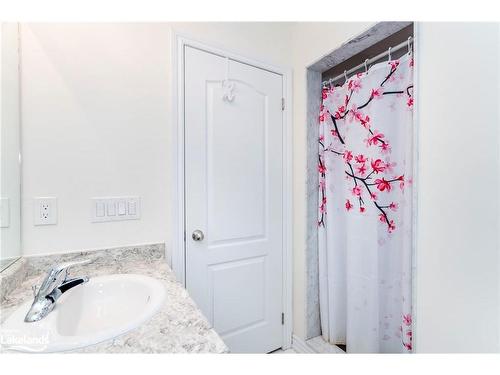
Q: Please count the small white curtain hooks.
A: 6